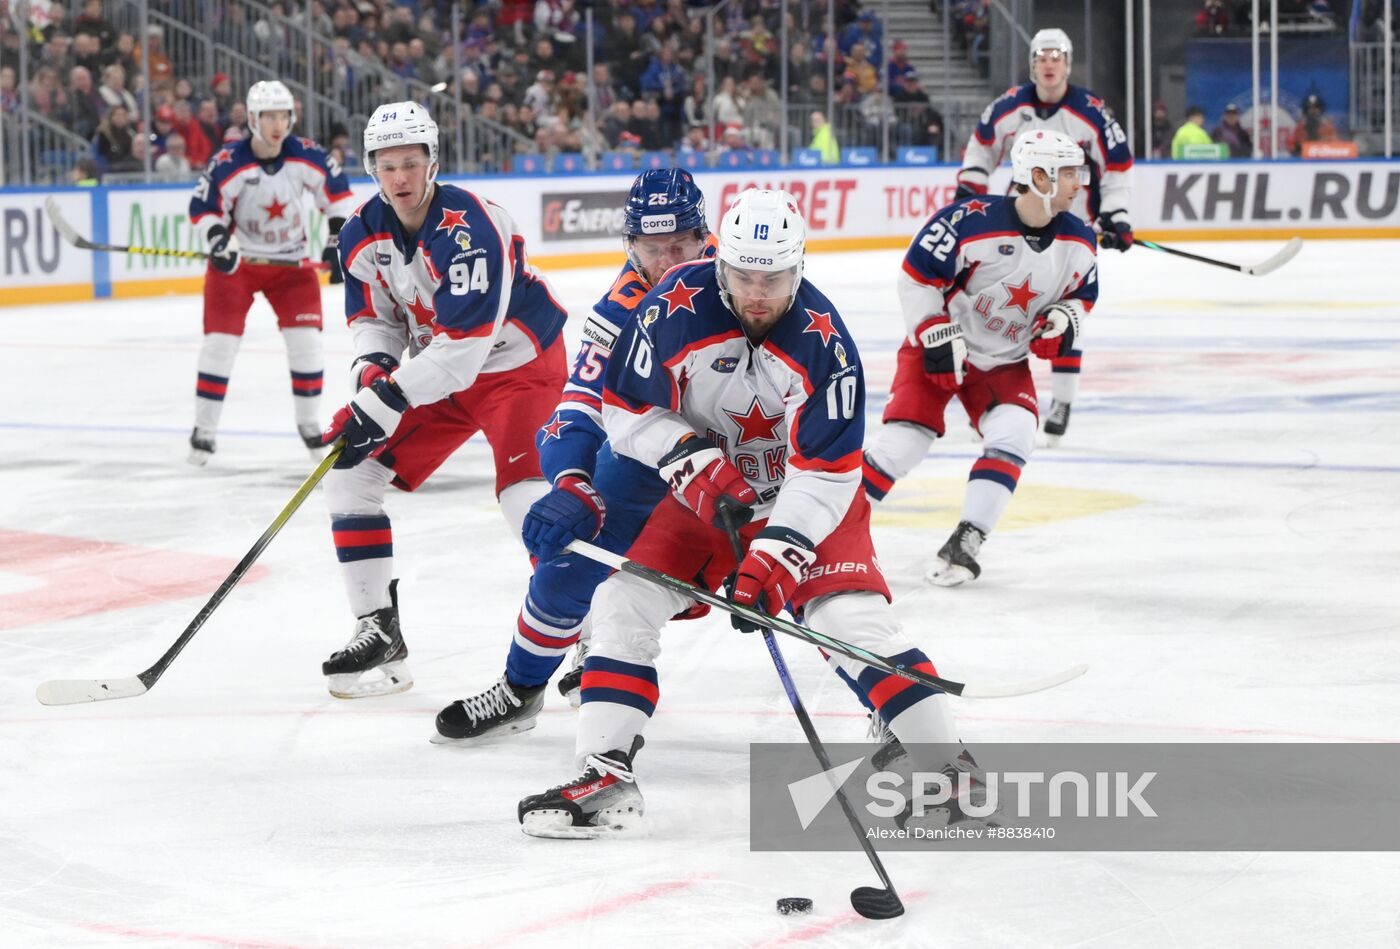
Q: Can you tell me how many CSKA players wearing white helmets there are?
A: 5